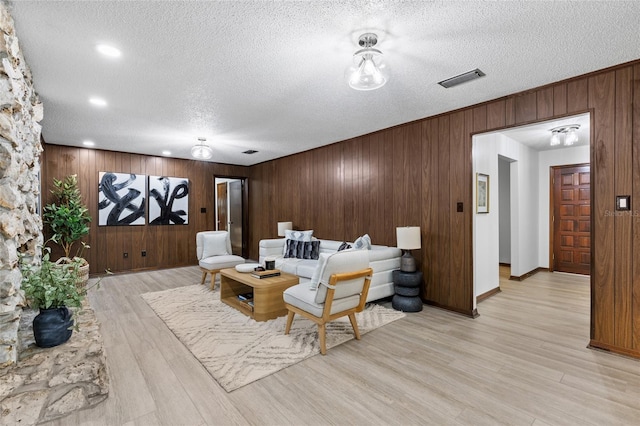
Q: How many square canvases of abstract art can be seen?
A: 2